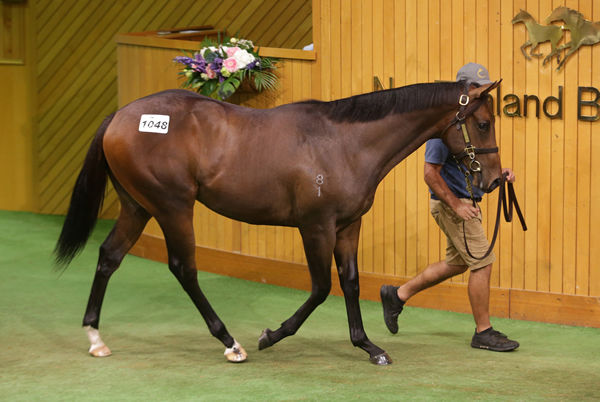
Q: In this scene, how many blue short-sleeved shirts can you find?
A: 1